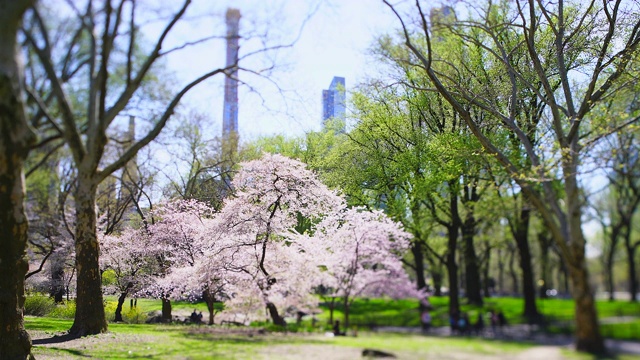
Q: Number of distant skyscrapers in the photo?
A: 2